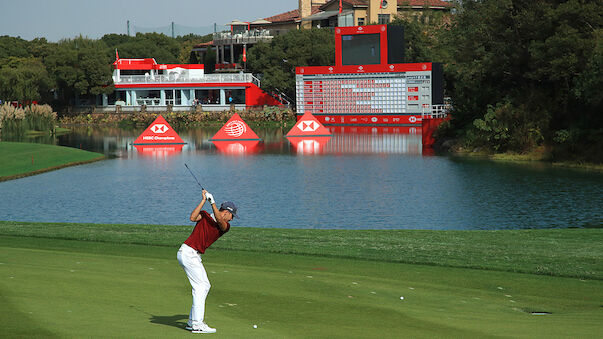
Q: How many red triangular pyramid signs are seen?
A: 3